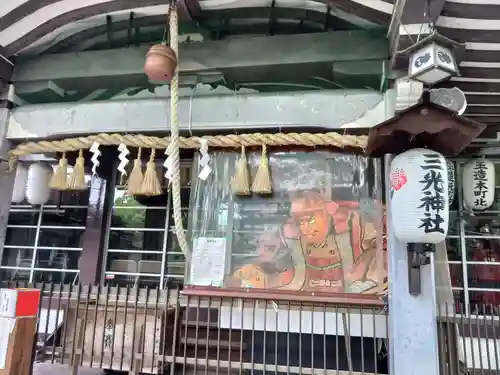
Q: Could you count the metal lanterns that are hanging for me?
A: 1